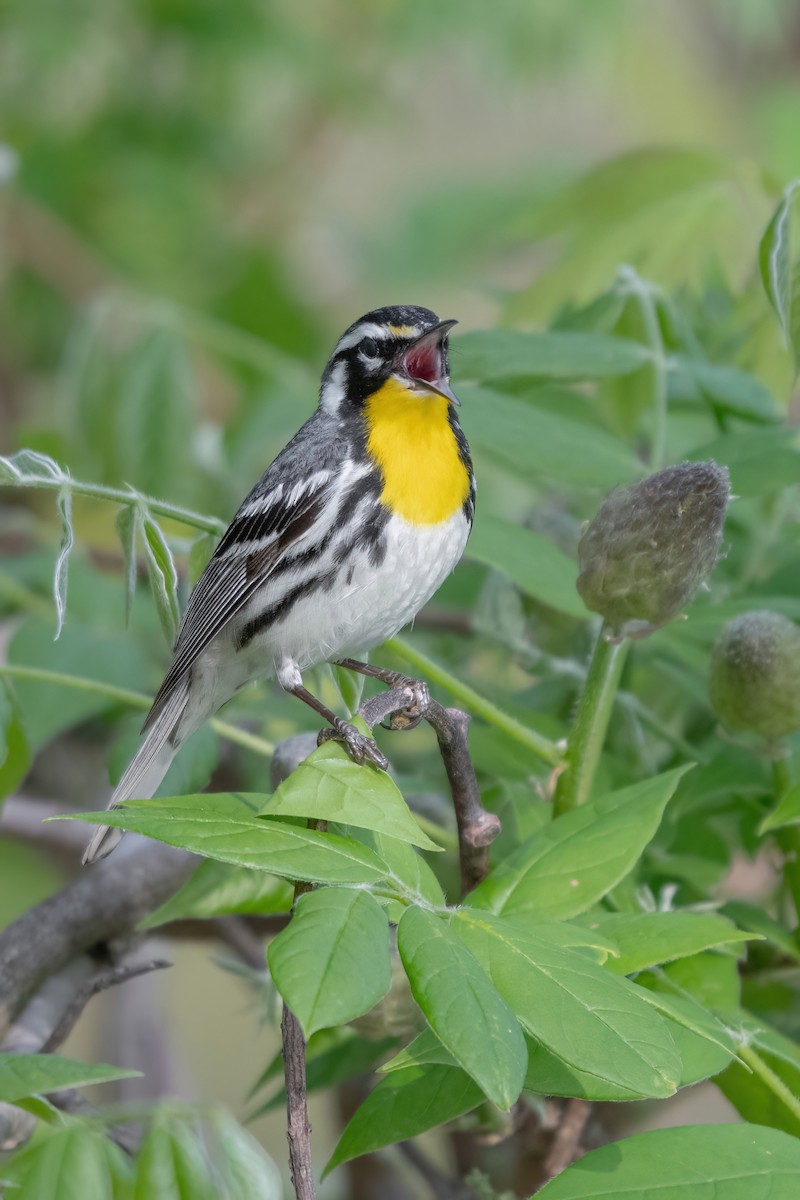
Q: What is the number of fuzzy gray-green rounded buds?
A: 2